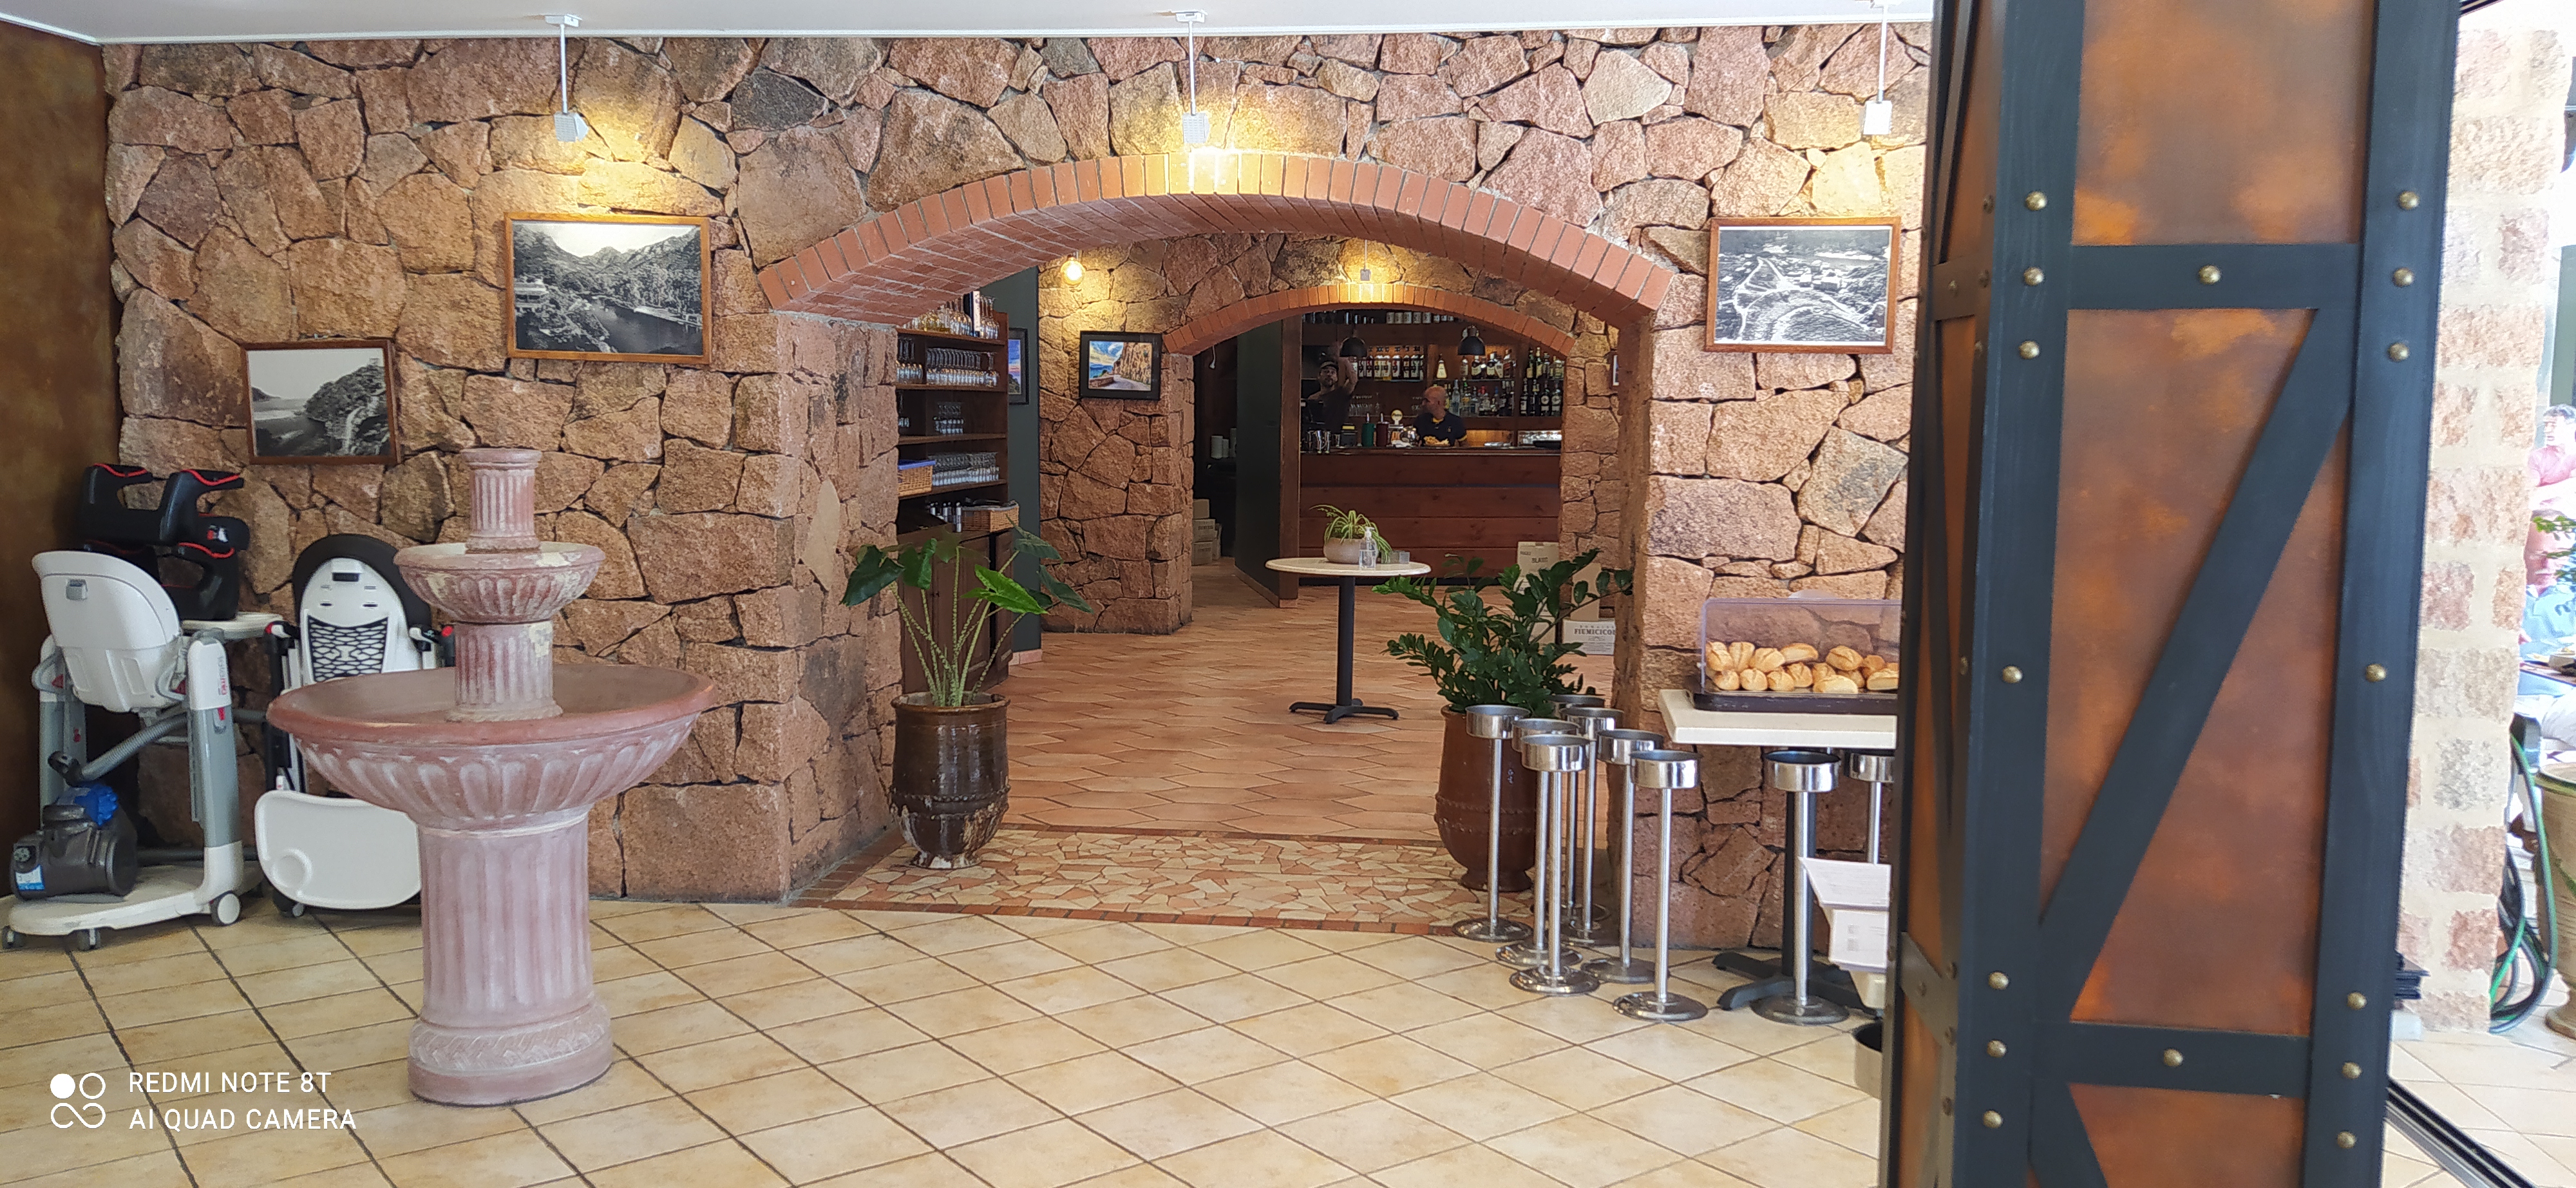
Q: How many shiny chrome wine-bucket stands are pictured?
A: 9